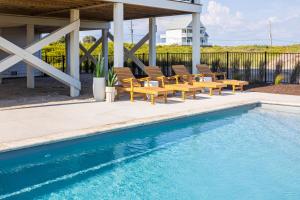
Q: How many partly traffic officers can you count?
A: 0